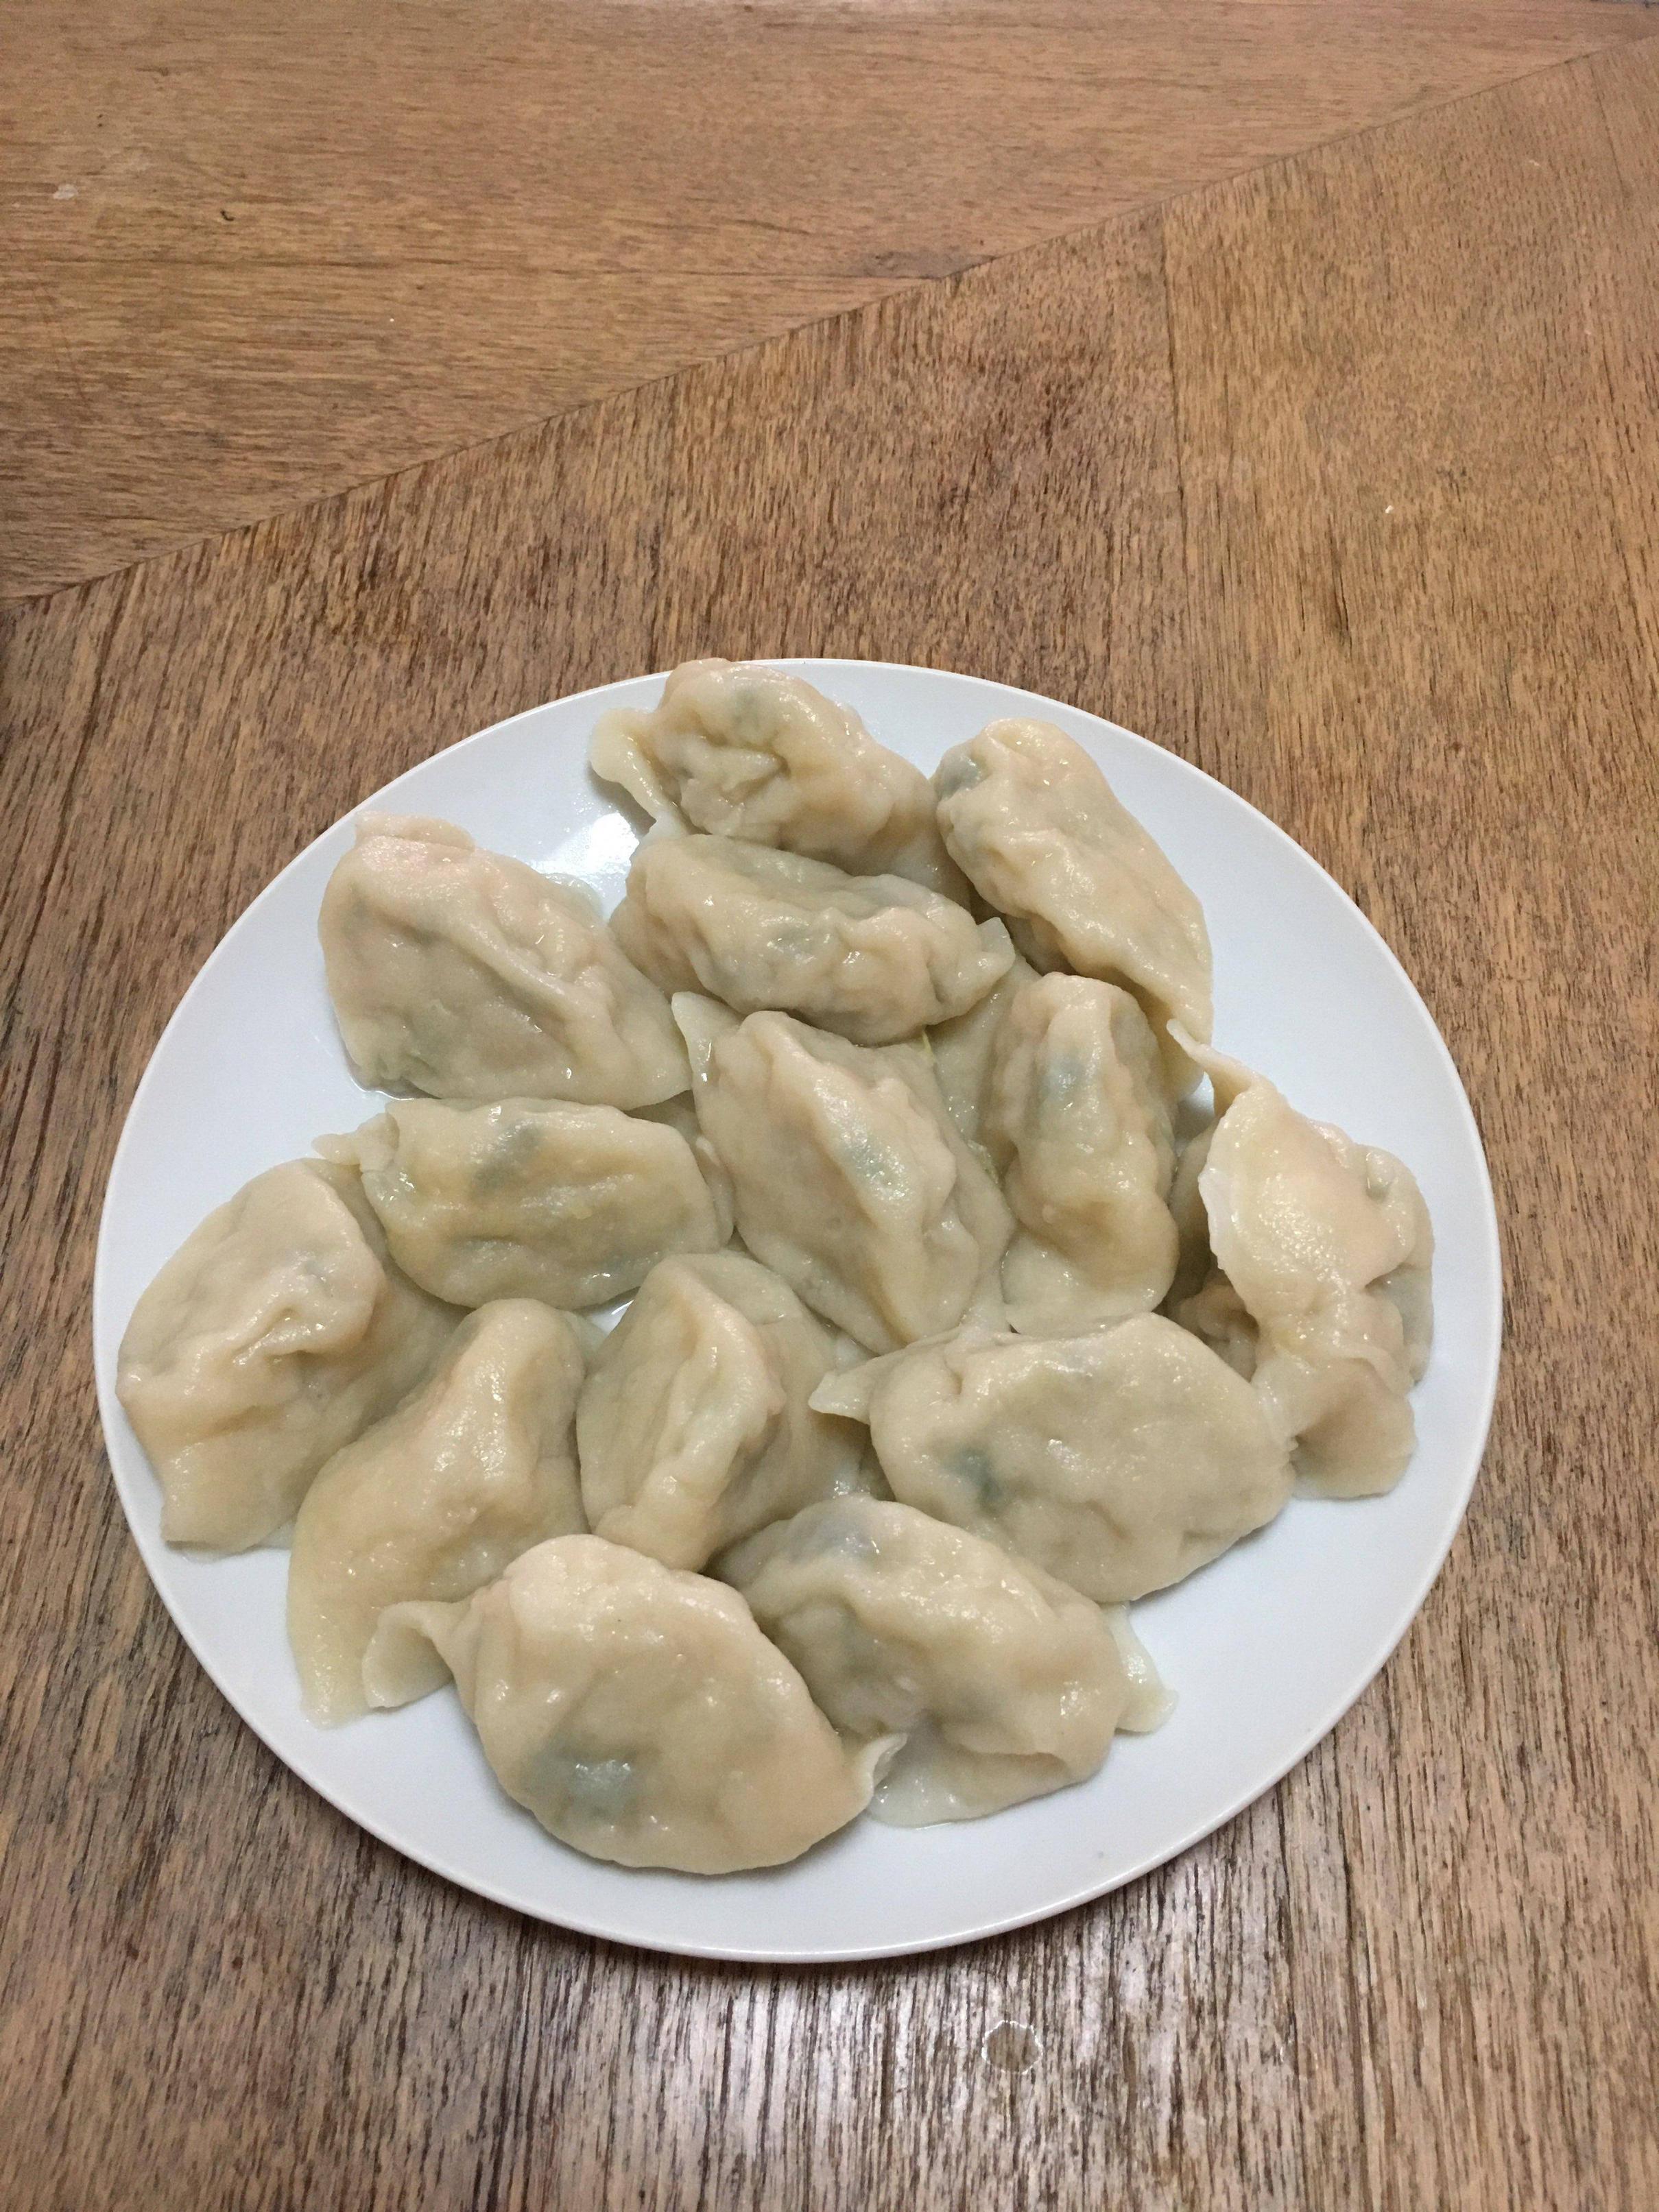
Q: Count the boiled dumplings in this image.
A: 14